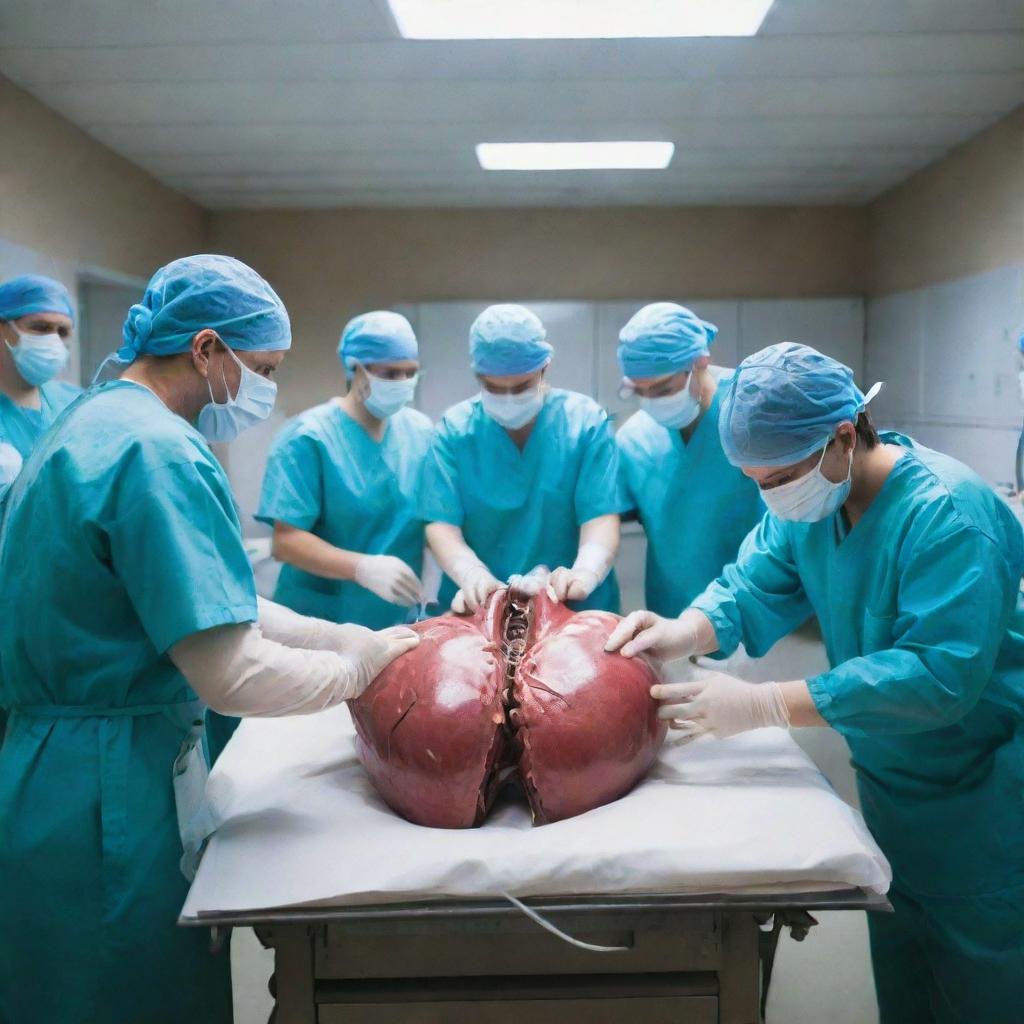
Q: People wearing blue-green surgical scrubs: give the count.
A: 6